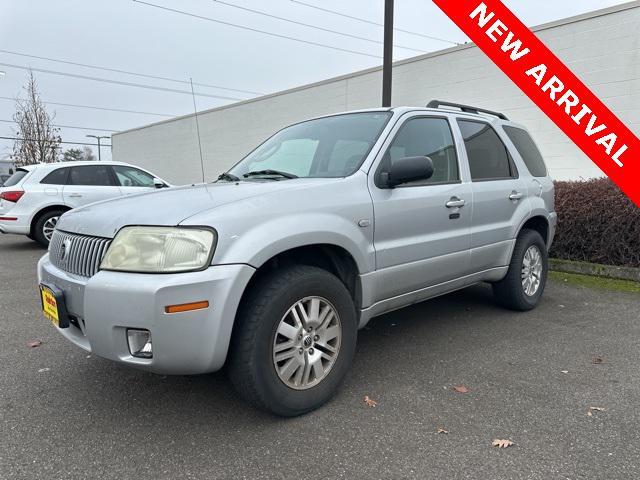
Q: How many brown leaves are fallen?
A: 7